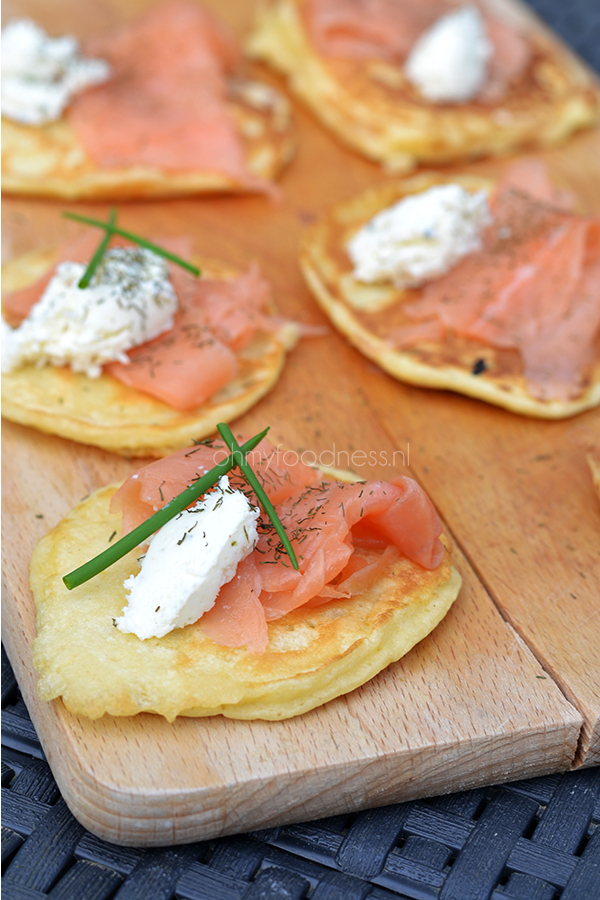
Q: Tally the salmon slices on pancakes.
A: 5